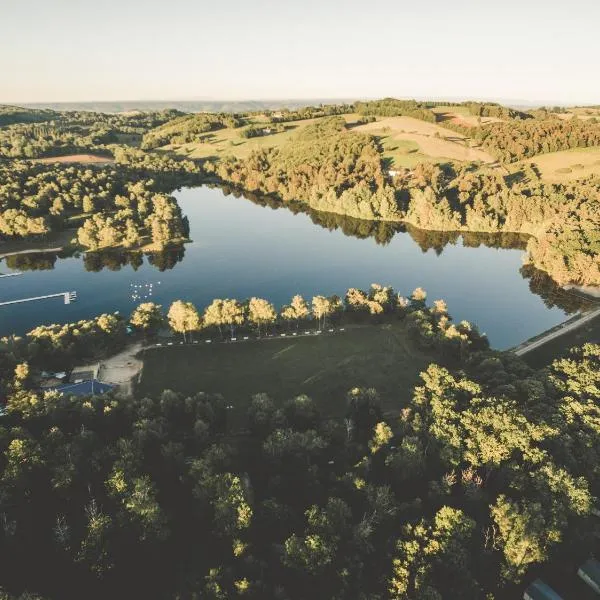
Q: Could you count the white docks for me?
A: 2